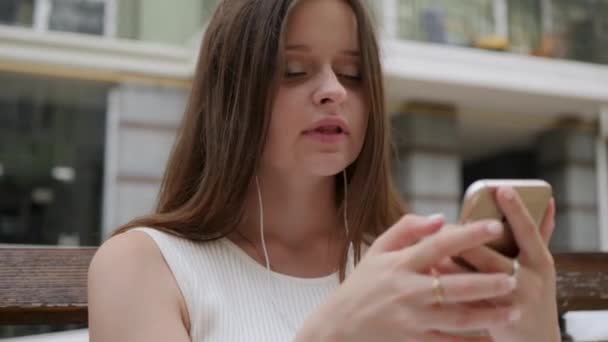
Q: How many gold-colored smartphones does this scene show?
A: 1